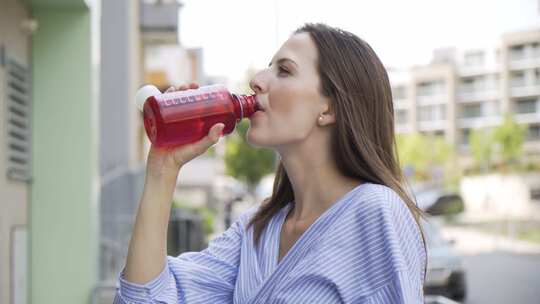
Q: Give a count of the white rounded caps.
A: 1